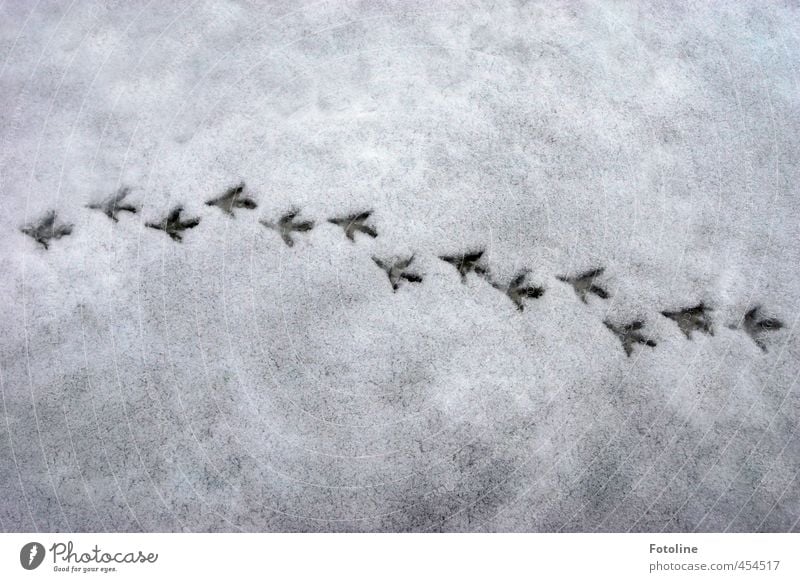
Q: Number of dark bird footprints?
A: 13